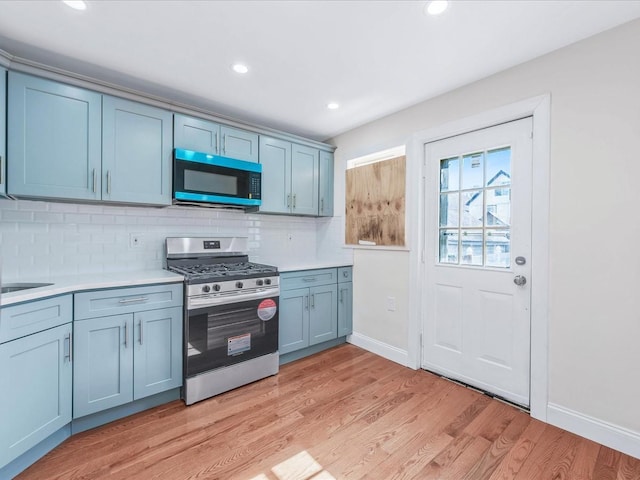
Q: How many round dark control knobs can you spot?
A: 5